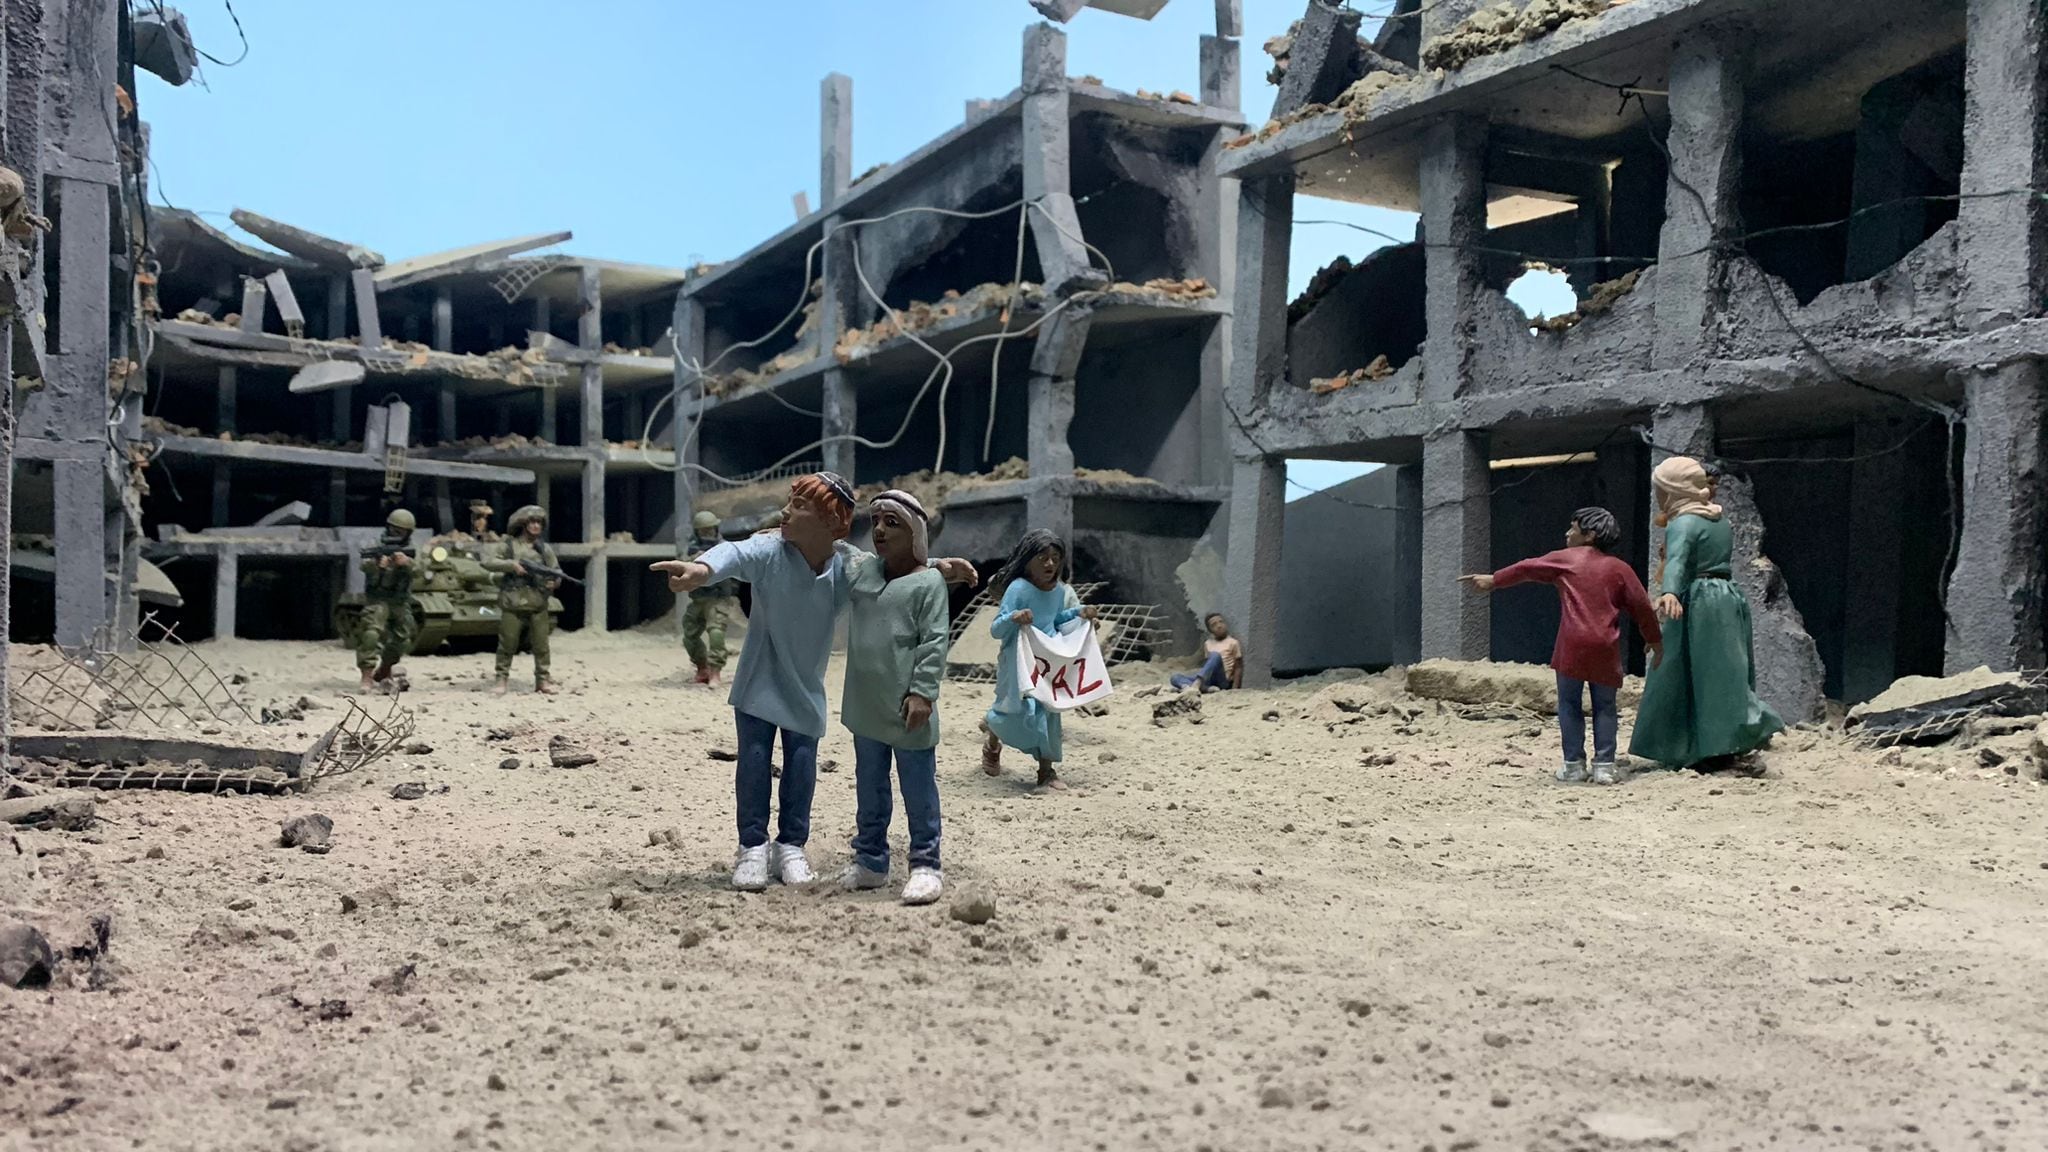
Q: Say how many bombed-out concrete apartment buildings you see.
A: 4